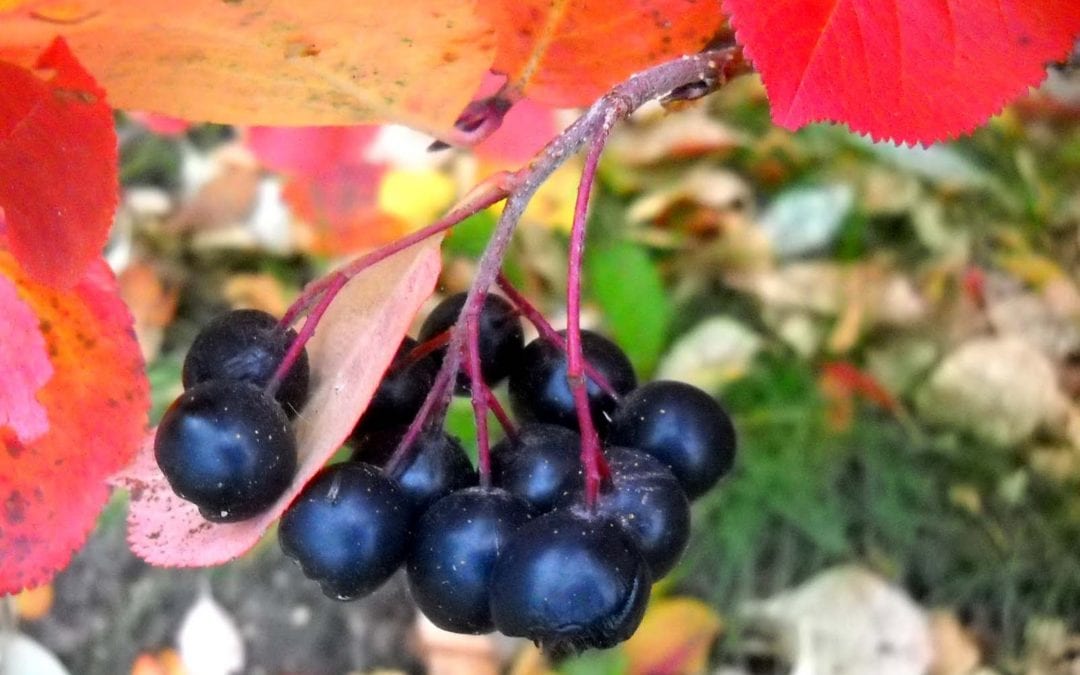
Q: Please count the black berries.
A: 12